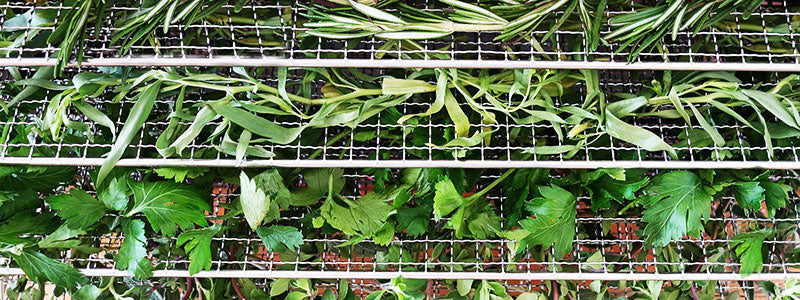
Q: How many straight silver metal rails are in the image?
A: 3